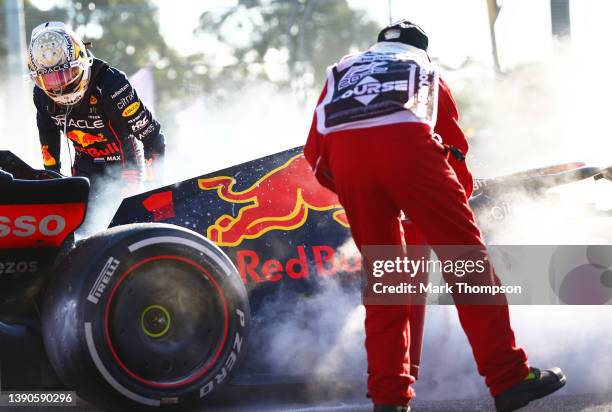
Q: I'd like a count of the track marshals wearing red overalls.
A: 1